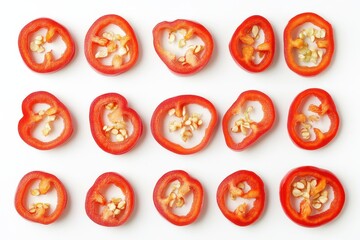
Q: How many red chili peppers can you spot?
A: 15